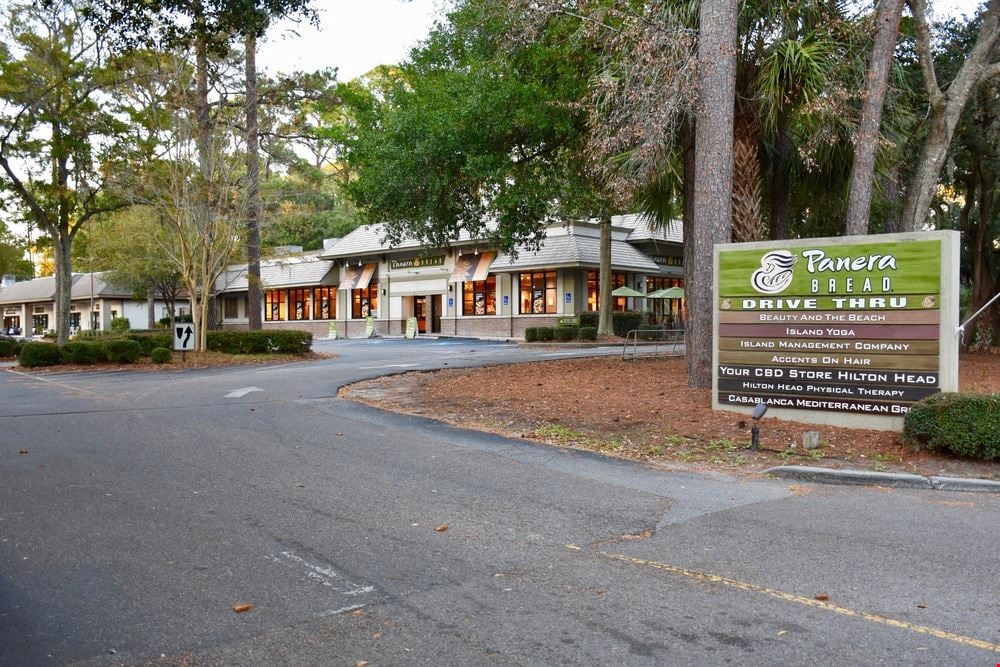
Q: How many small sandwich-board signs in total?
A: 3